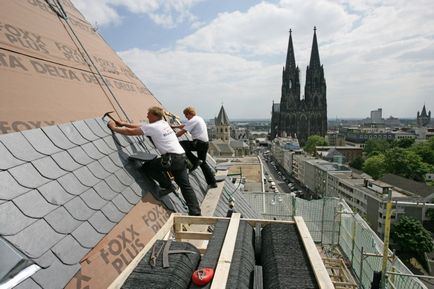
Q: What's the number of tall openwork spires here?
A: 2